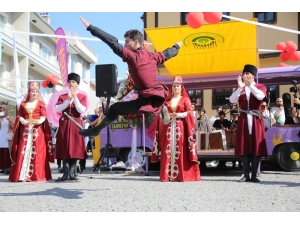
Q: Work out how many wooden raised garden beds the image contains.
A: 0